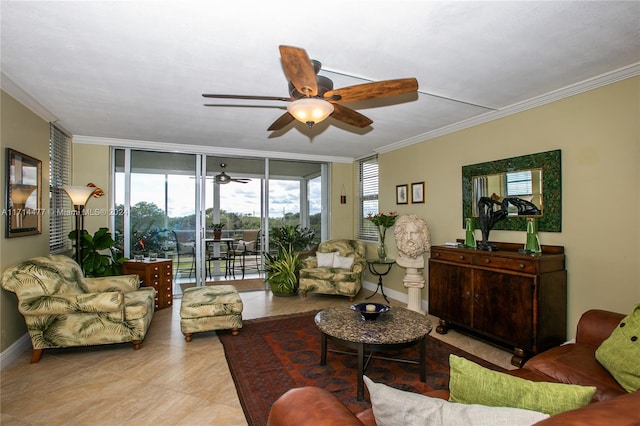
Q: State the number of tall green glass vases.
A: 2